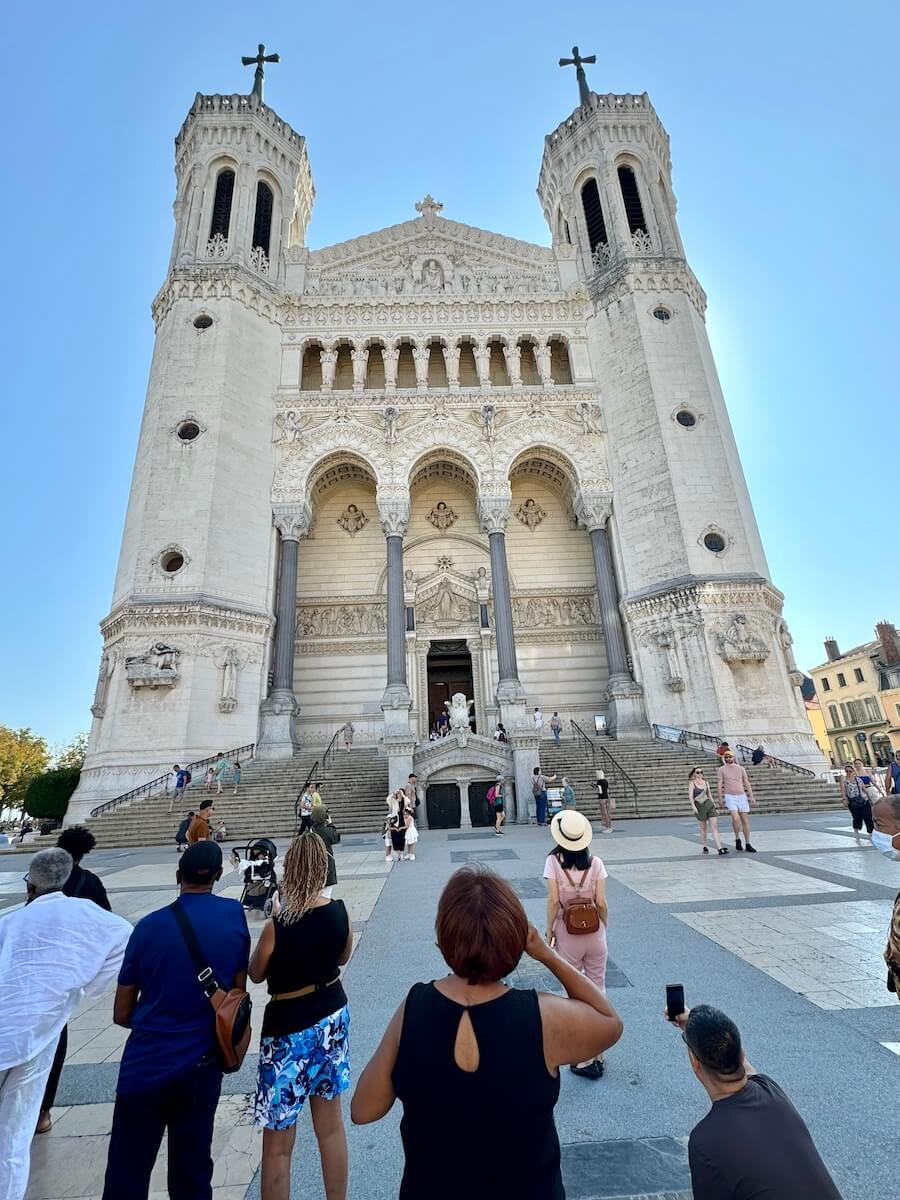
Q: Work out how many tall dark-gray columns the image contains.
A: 4